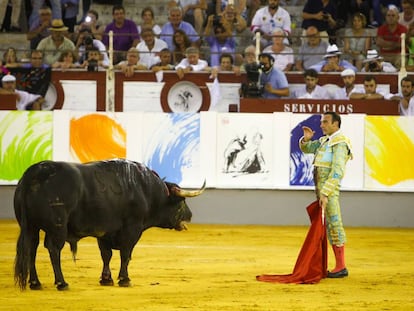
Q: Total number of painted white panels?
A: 6